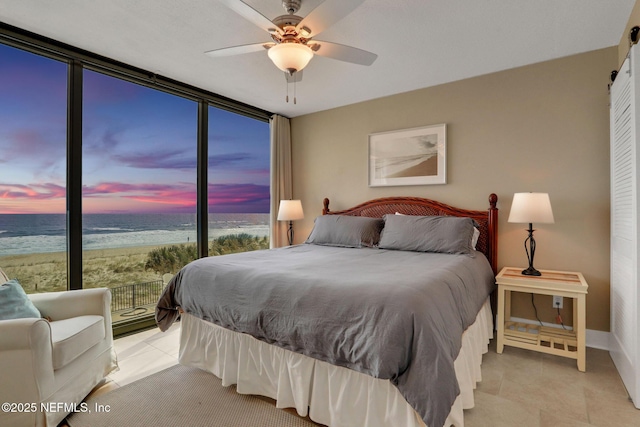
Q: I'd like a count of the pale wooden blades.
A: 5